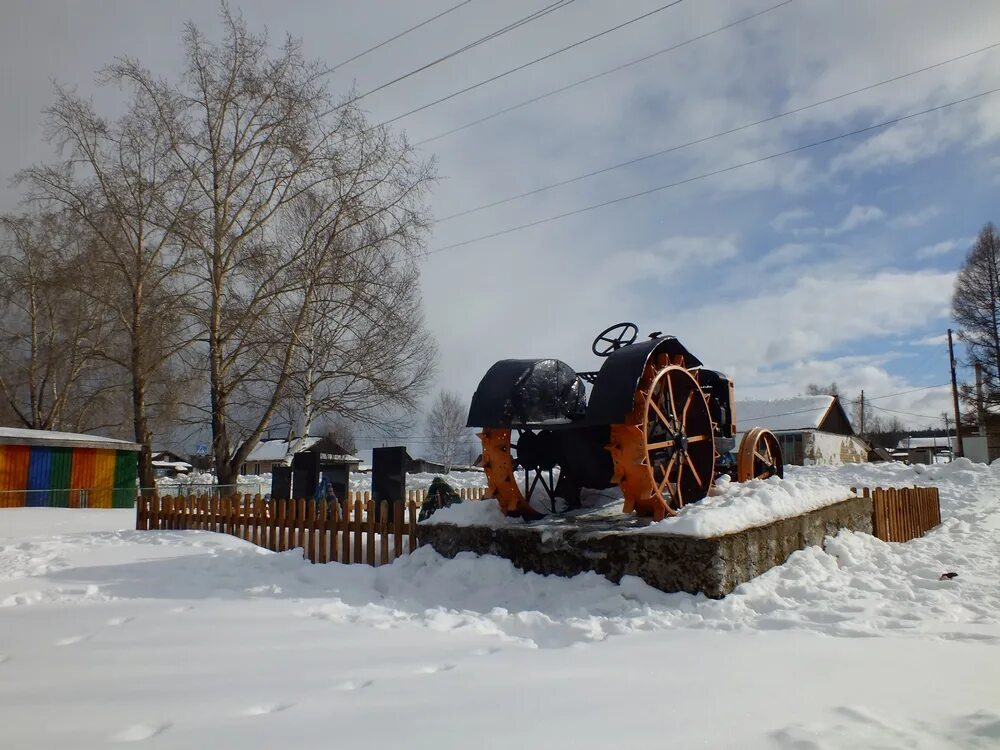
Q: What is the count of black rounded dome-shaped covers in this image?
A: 2